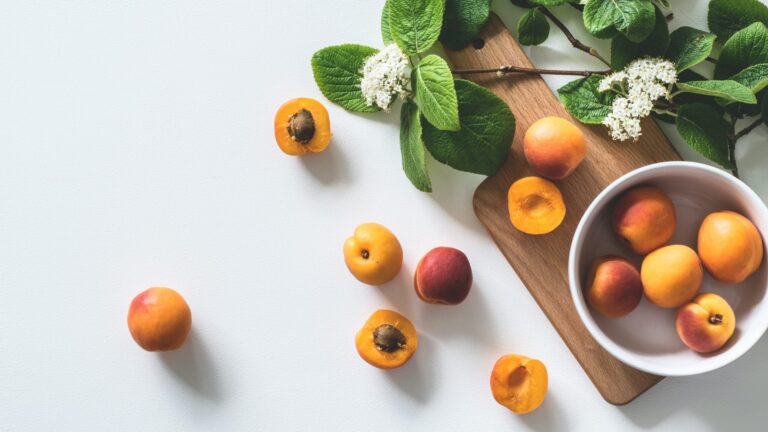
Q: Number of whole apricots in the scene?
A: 9